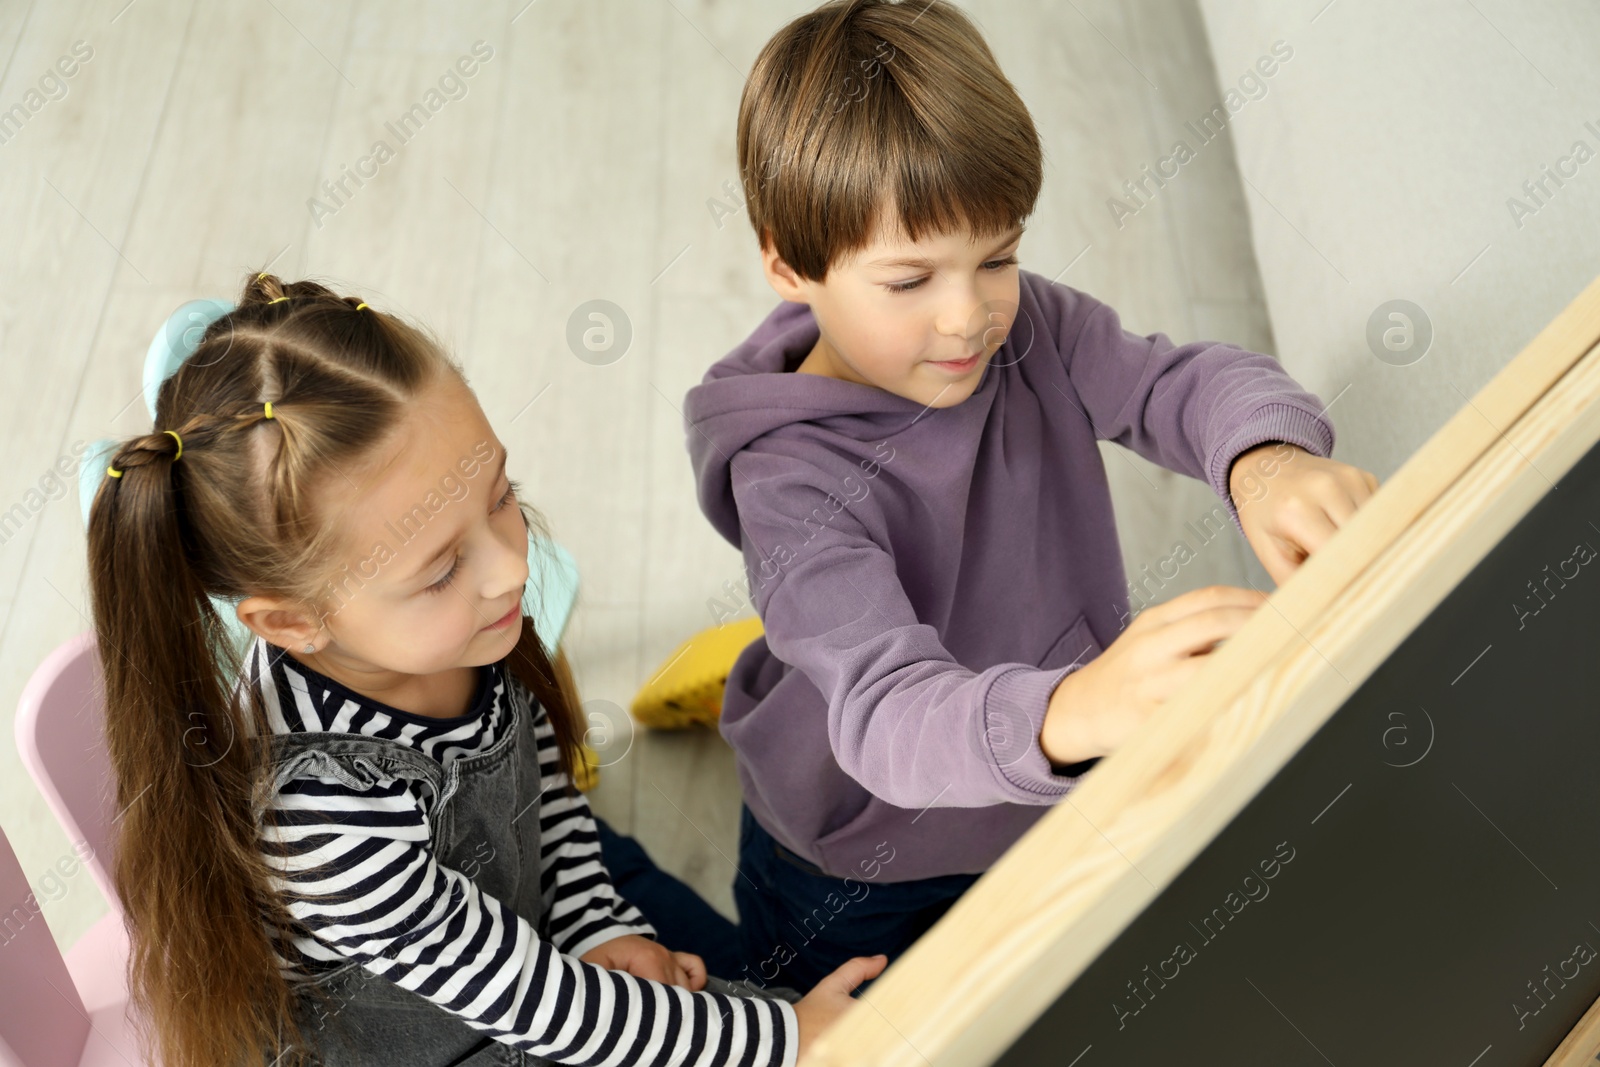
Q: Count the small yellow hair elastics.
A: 6